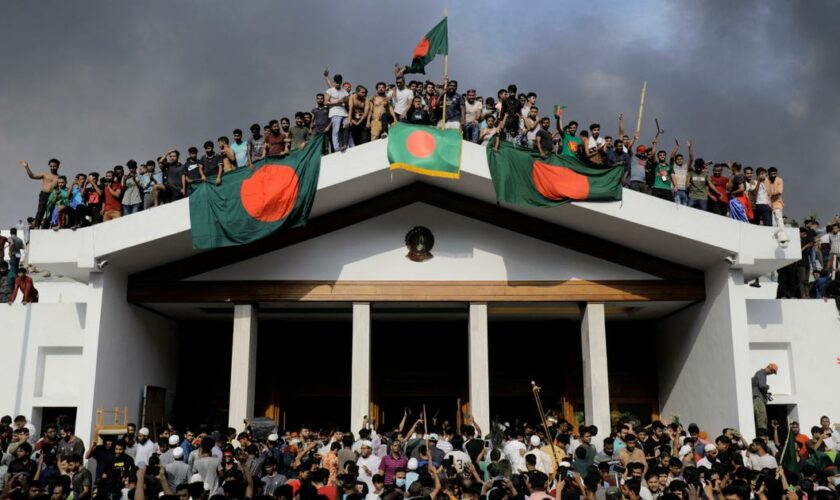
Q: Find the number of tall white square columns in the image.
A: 4